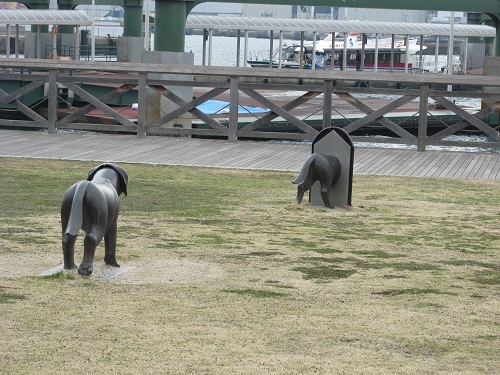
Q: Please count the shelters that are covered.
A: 2